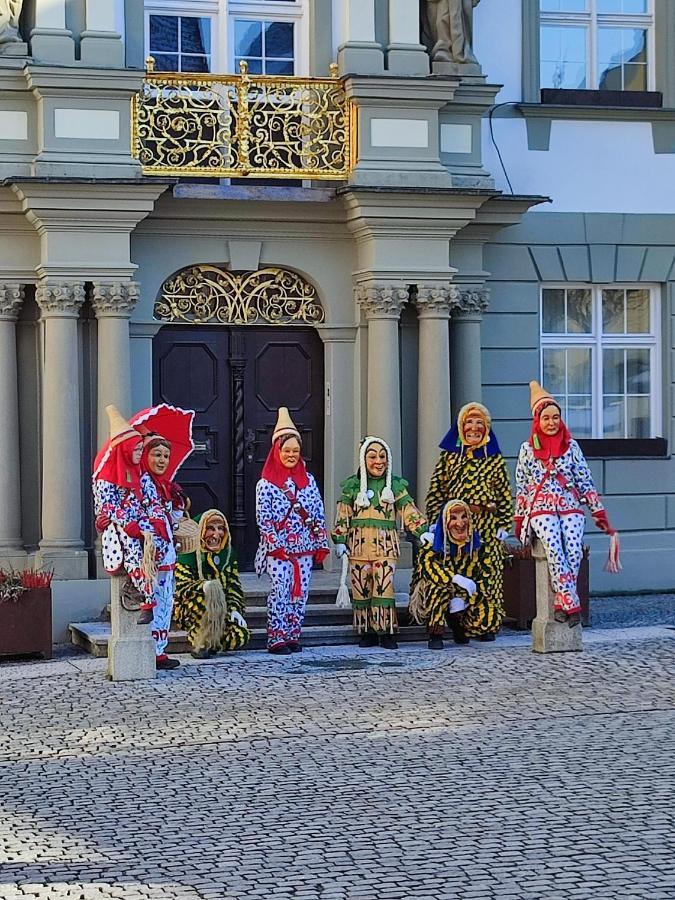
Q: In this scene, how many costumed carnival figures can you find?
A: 8